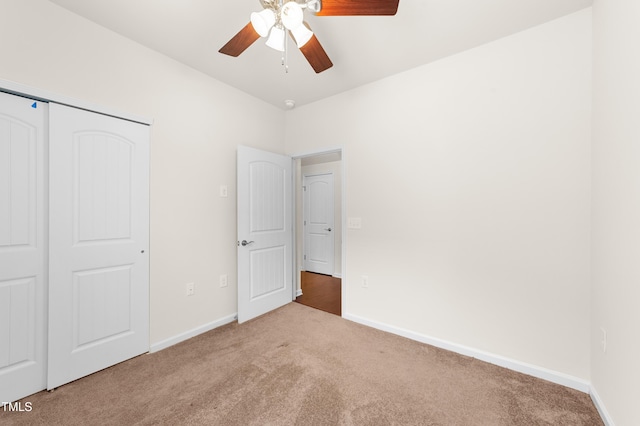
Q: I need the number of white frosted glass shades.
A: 4